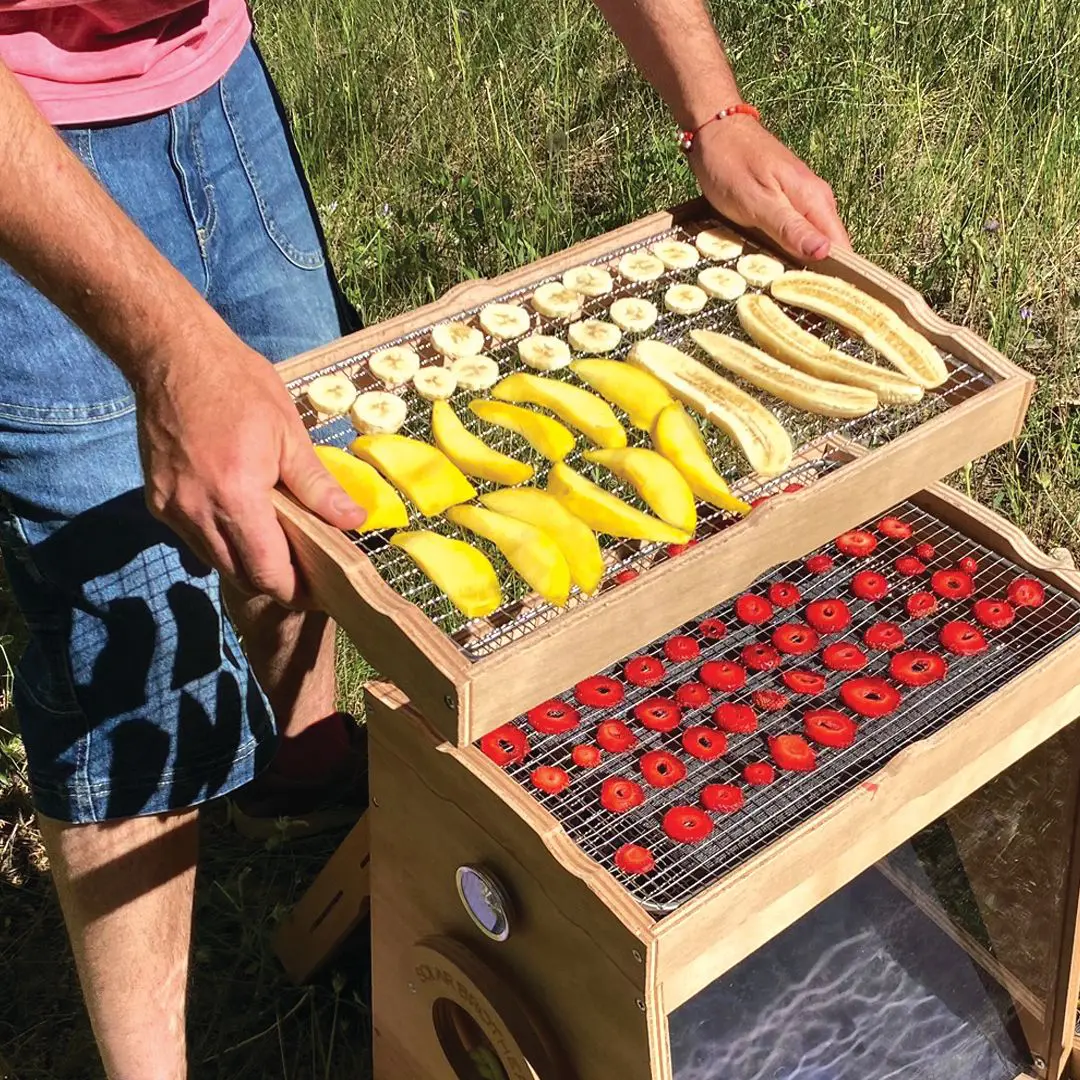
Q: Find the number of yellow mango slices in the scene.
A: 12